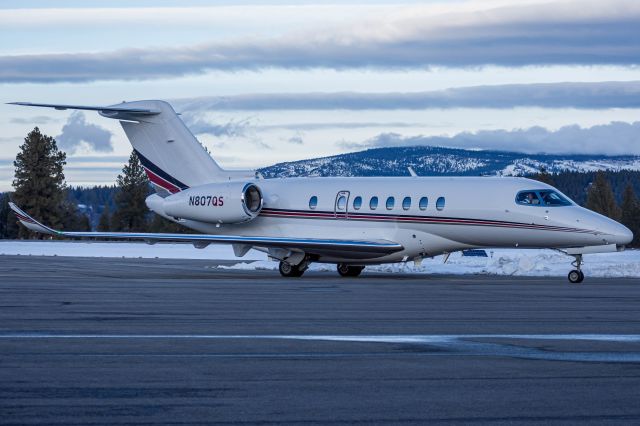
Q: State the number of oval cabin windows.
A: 8